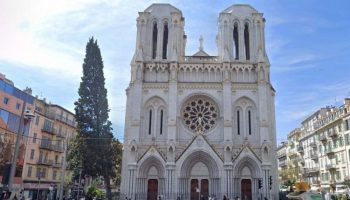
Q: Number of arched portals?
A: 3